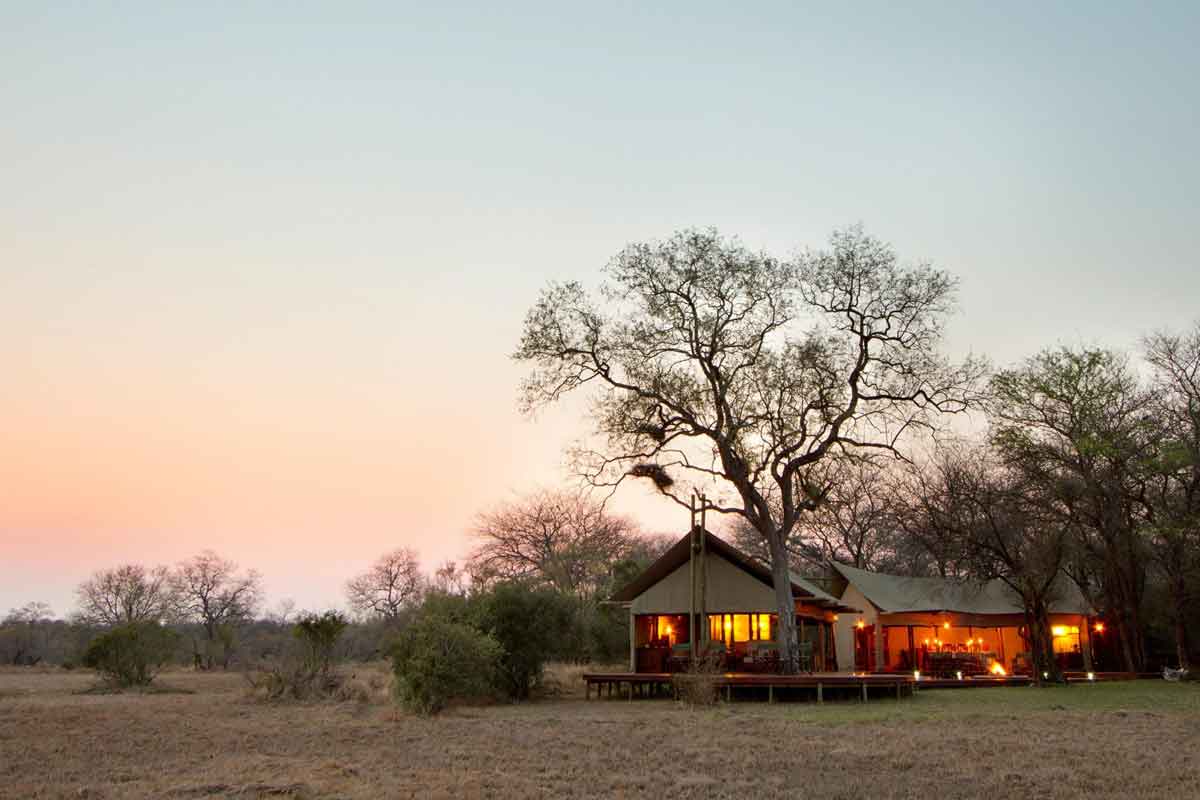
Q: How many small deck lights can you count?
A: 4